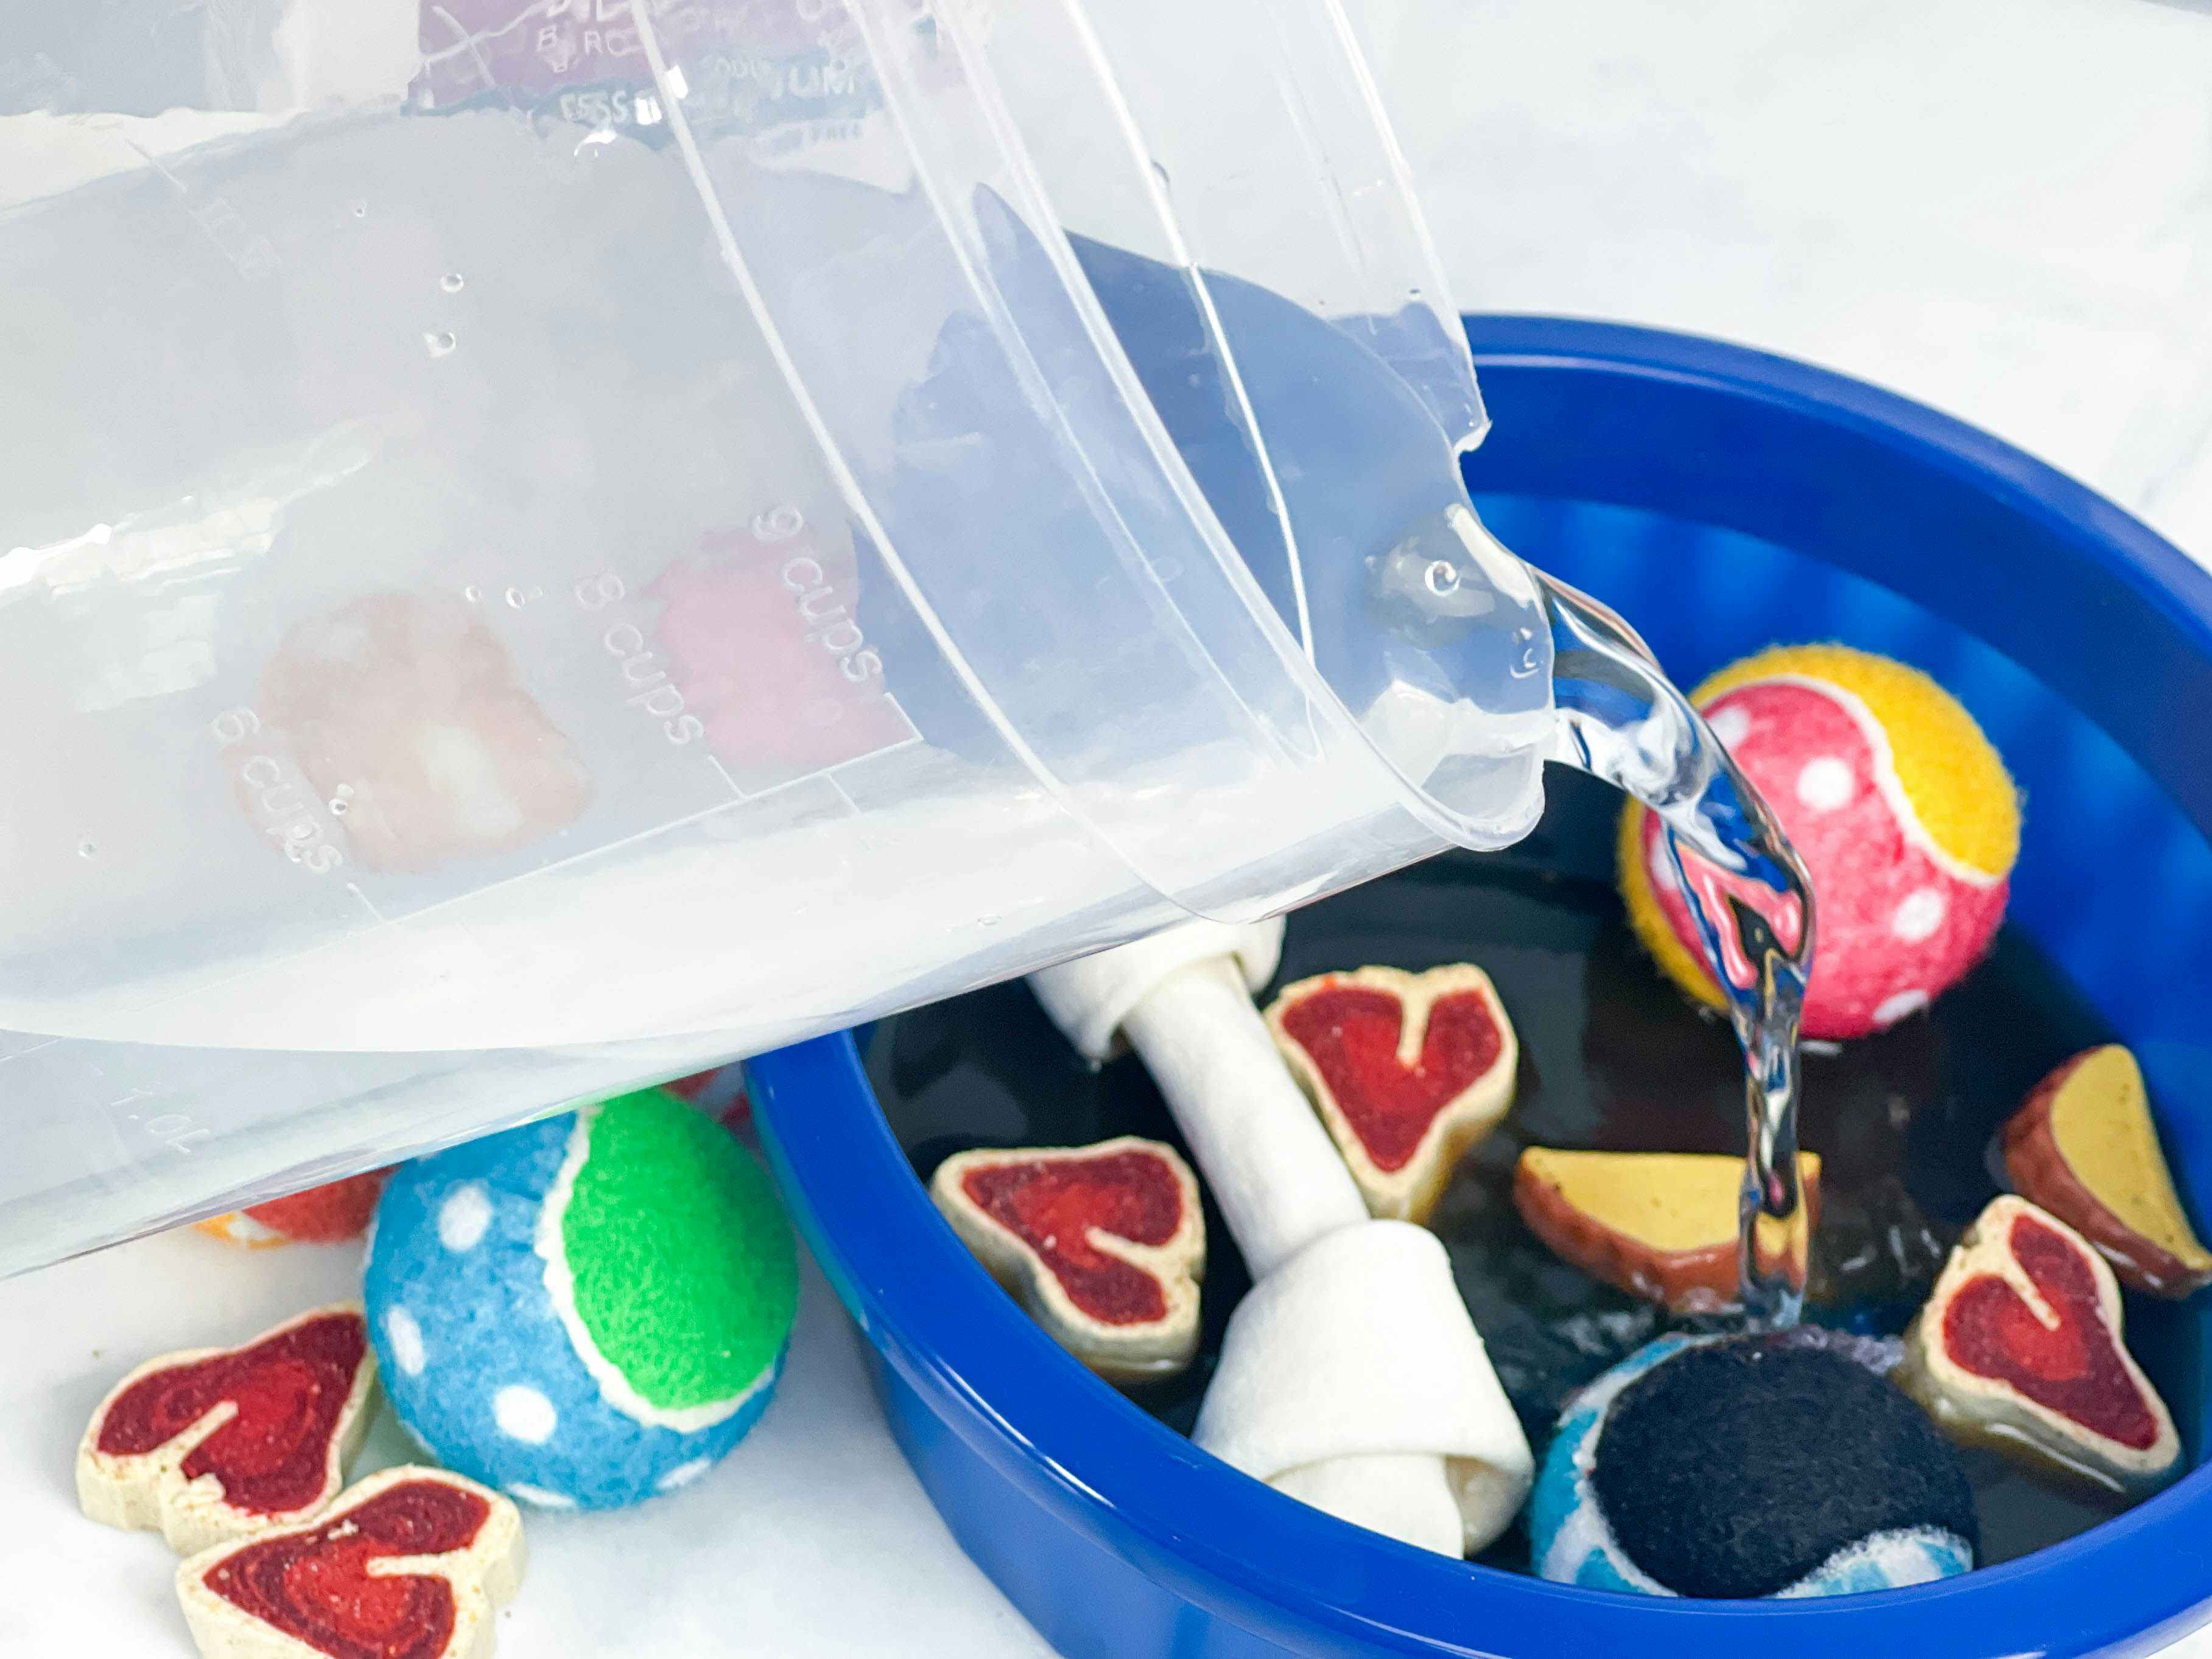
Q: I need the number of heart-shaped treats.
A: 5